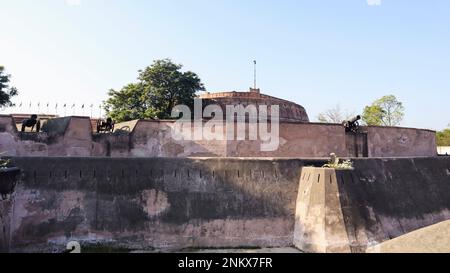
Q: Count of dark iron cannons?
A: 3